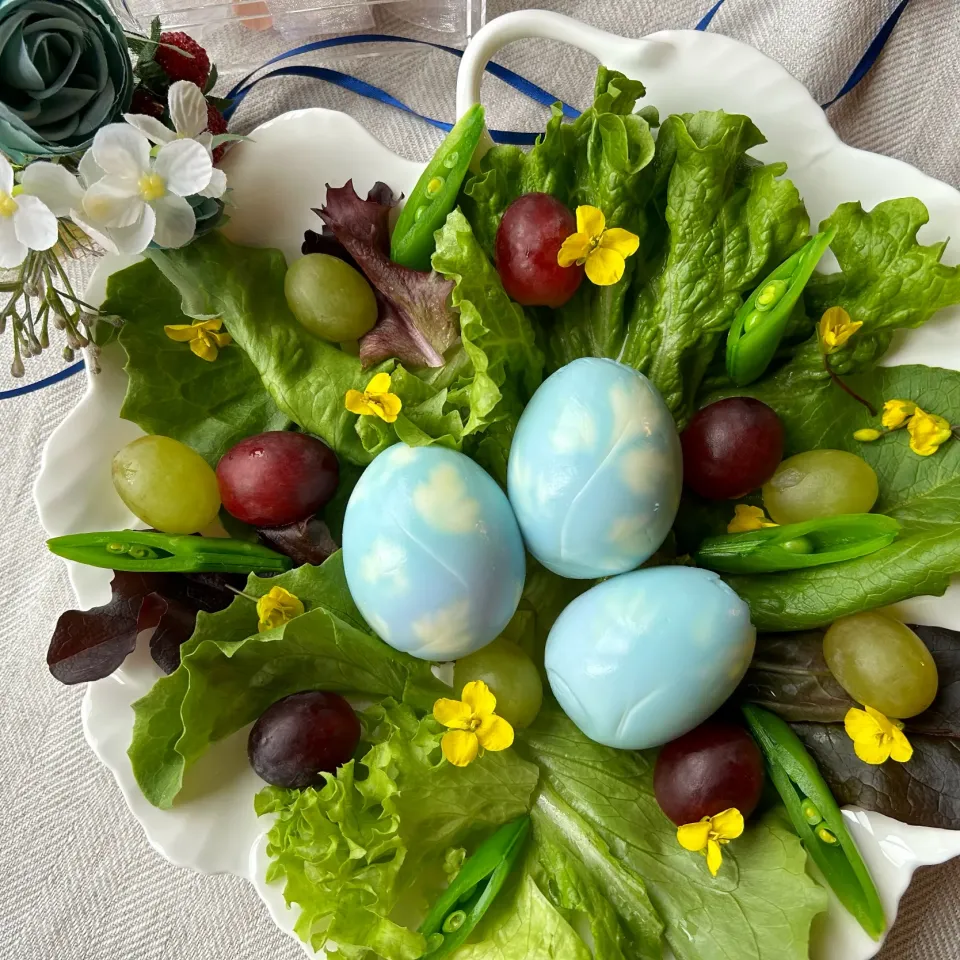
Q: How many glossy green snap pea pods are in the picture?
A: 6